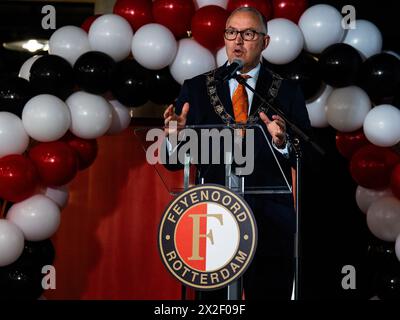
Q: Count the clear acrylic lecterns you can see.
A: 1